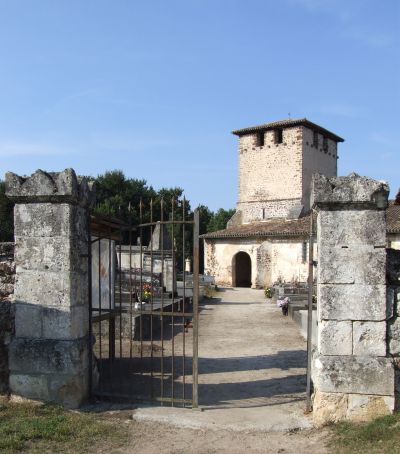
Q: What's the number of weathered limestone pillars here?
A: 2